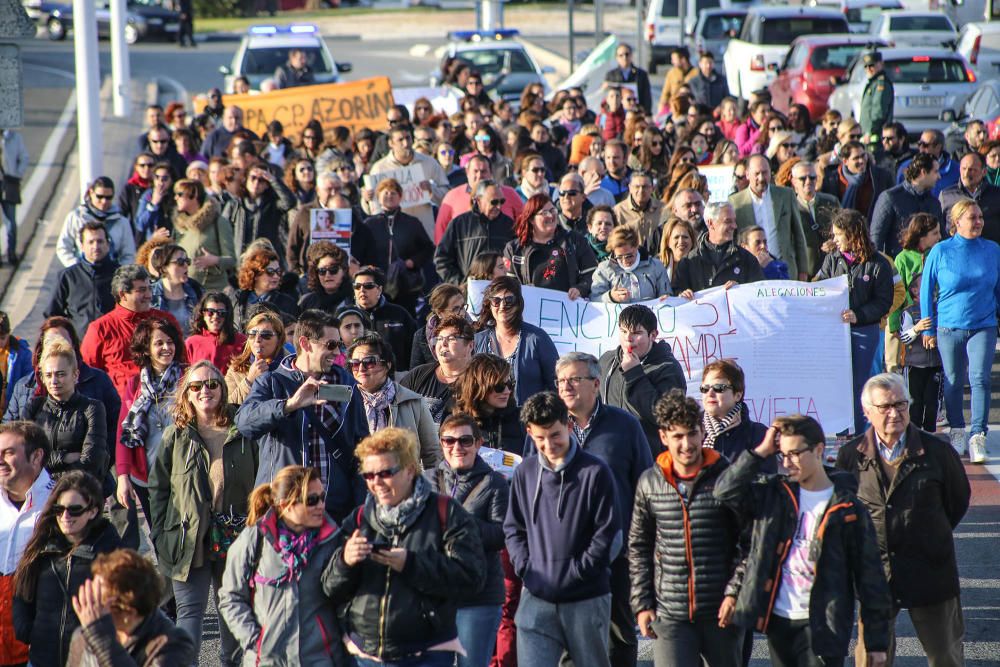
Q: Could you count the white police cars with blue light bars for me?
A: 2